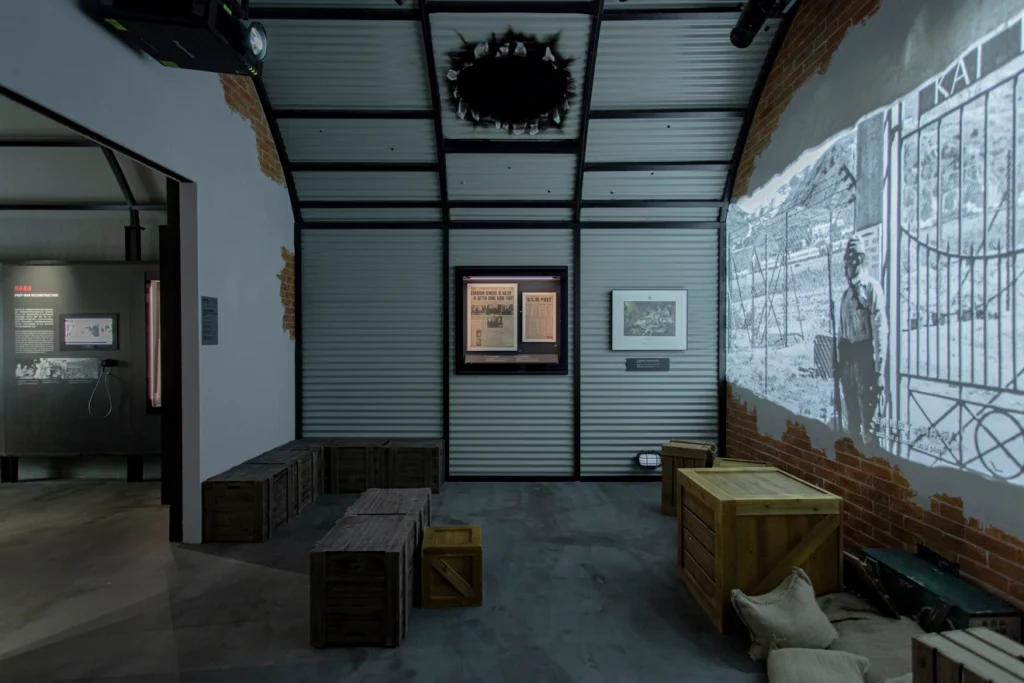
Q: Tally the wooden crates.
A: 12